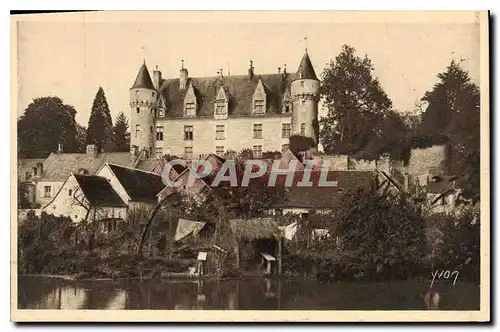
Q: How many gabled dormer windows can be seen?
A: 5